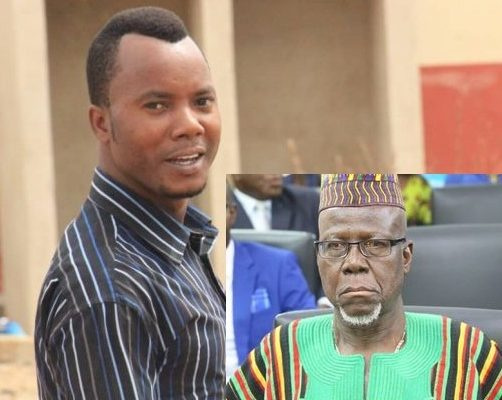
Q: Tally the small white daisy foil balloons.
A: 0